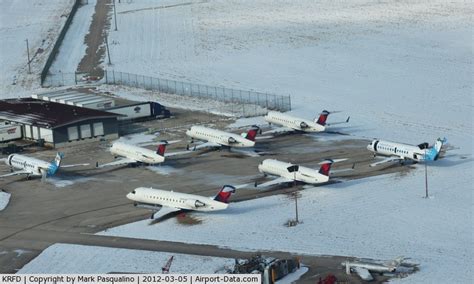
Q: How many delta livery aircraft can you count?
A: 5